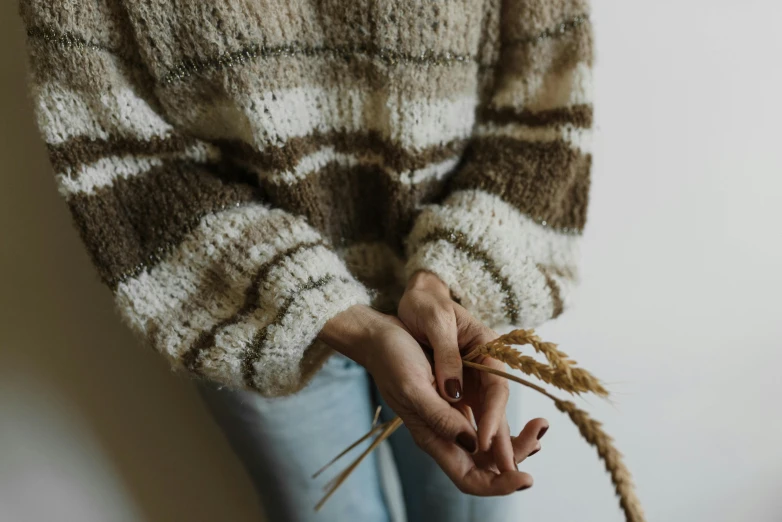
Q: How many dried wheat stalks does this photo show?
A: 3